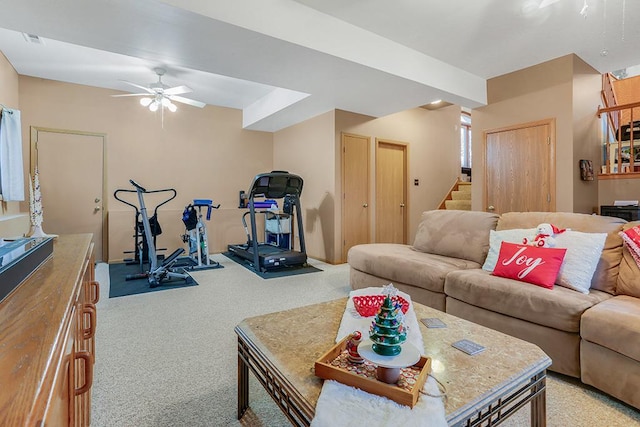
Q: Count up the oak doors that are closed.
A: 3